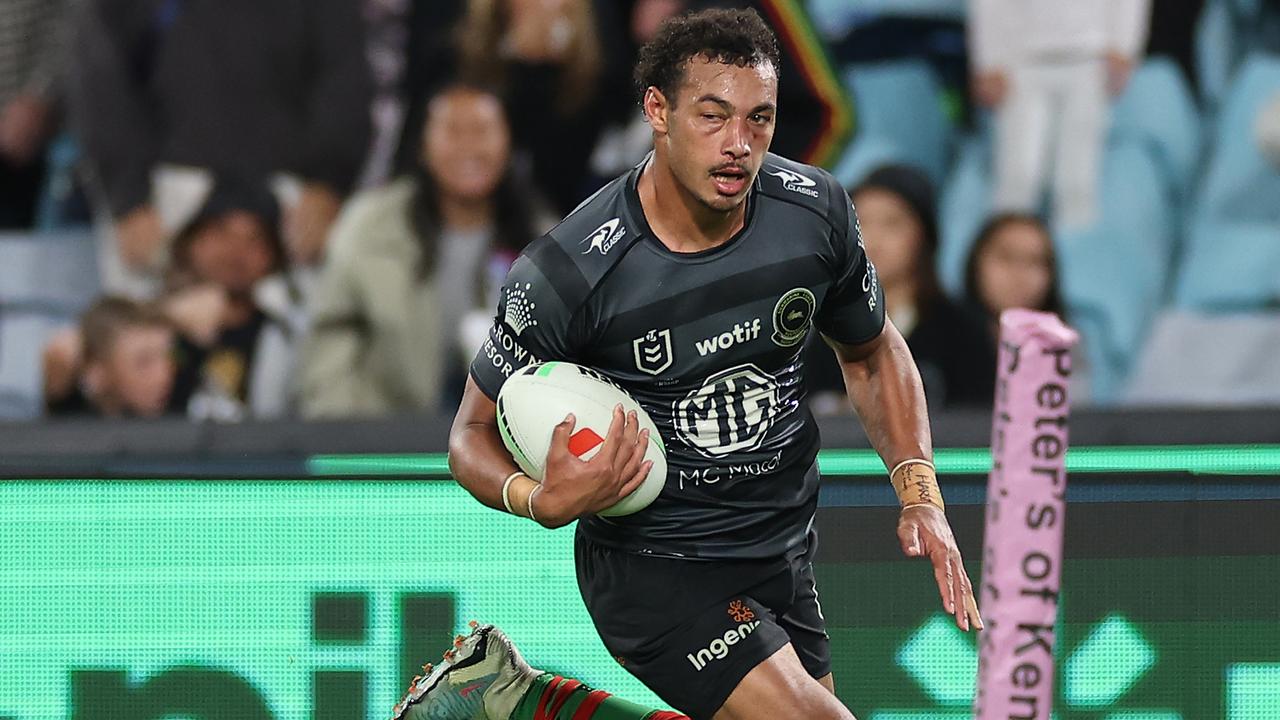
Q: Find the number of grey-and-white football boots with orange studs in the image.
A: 1